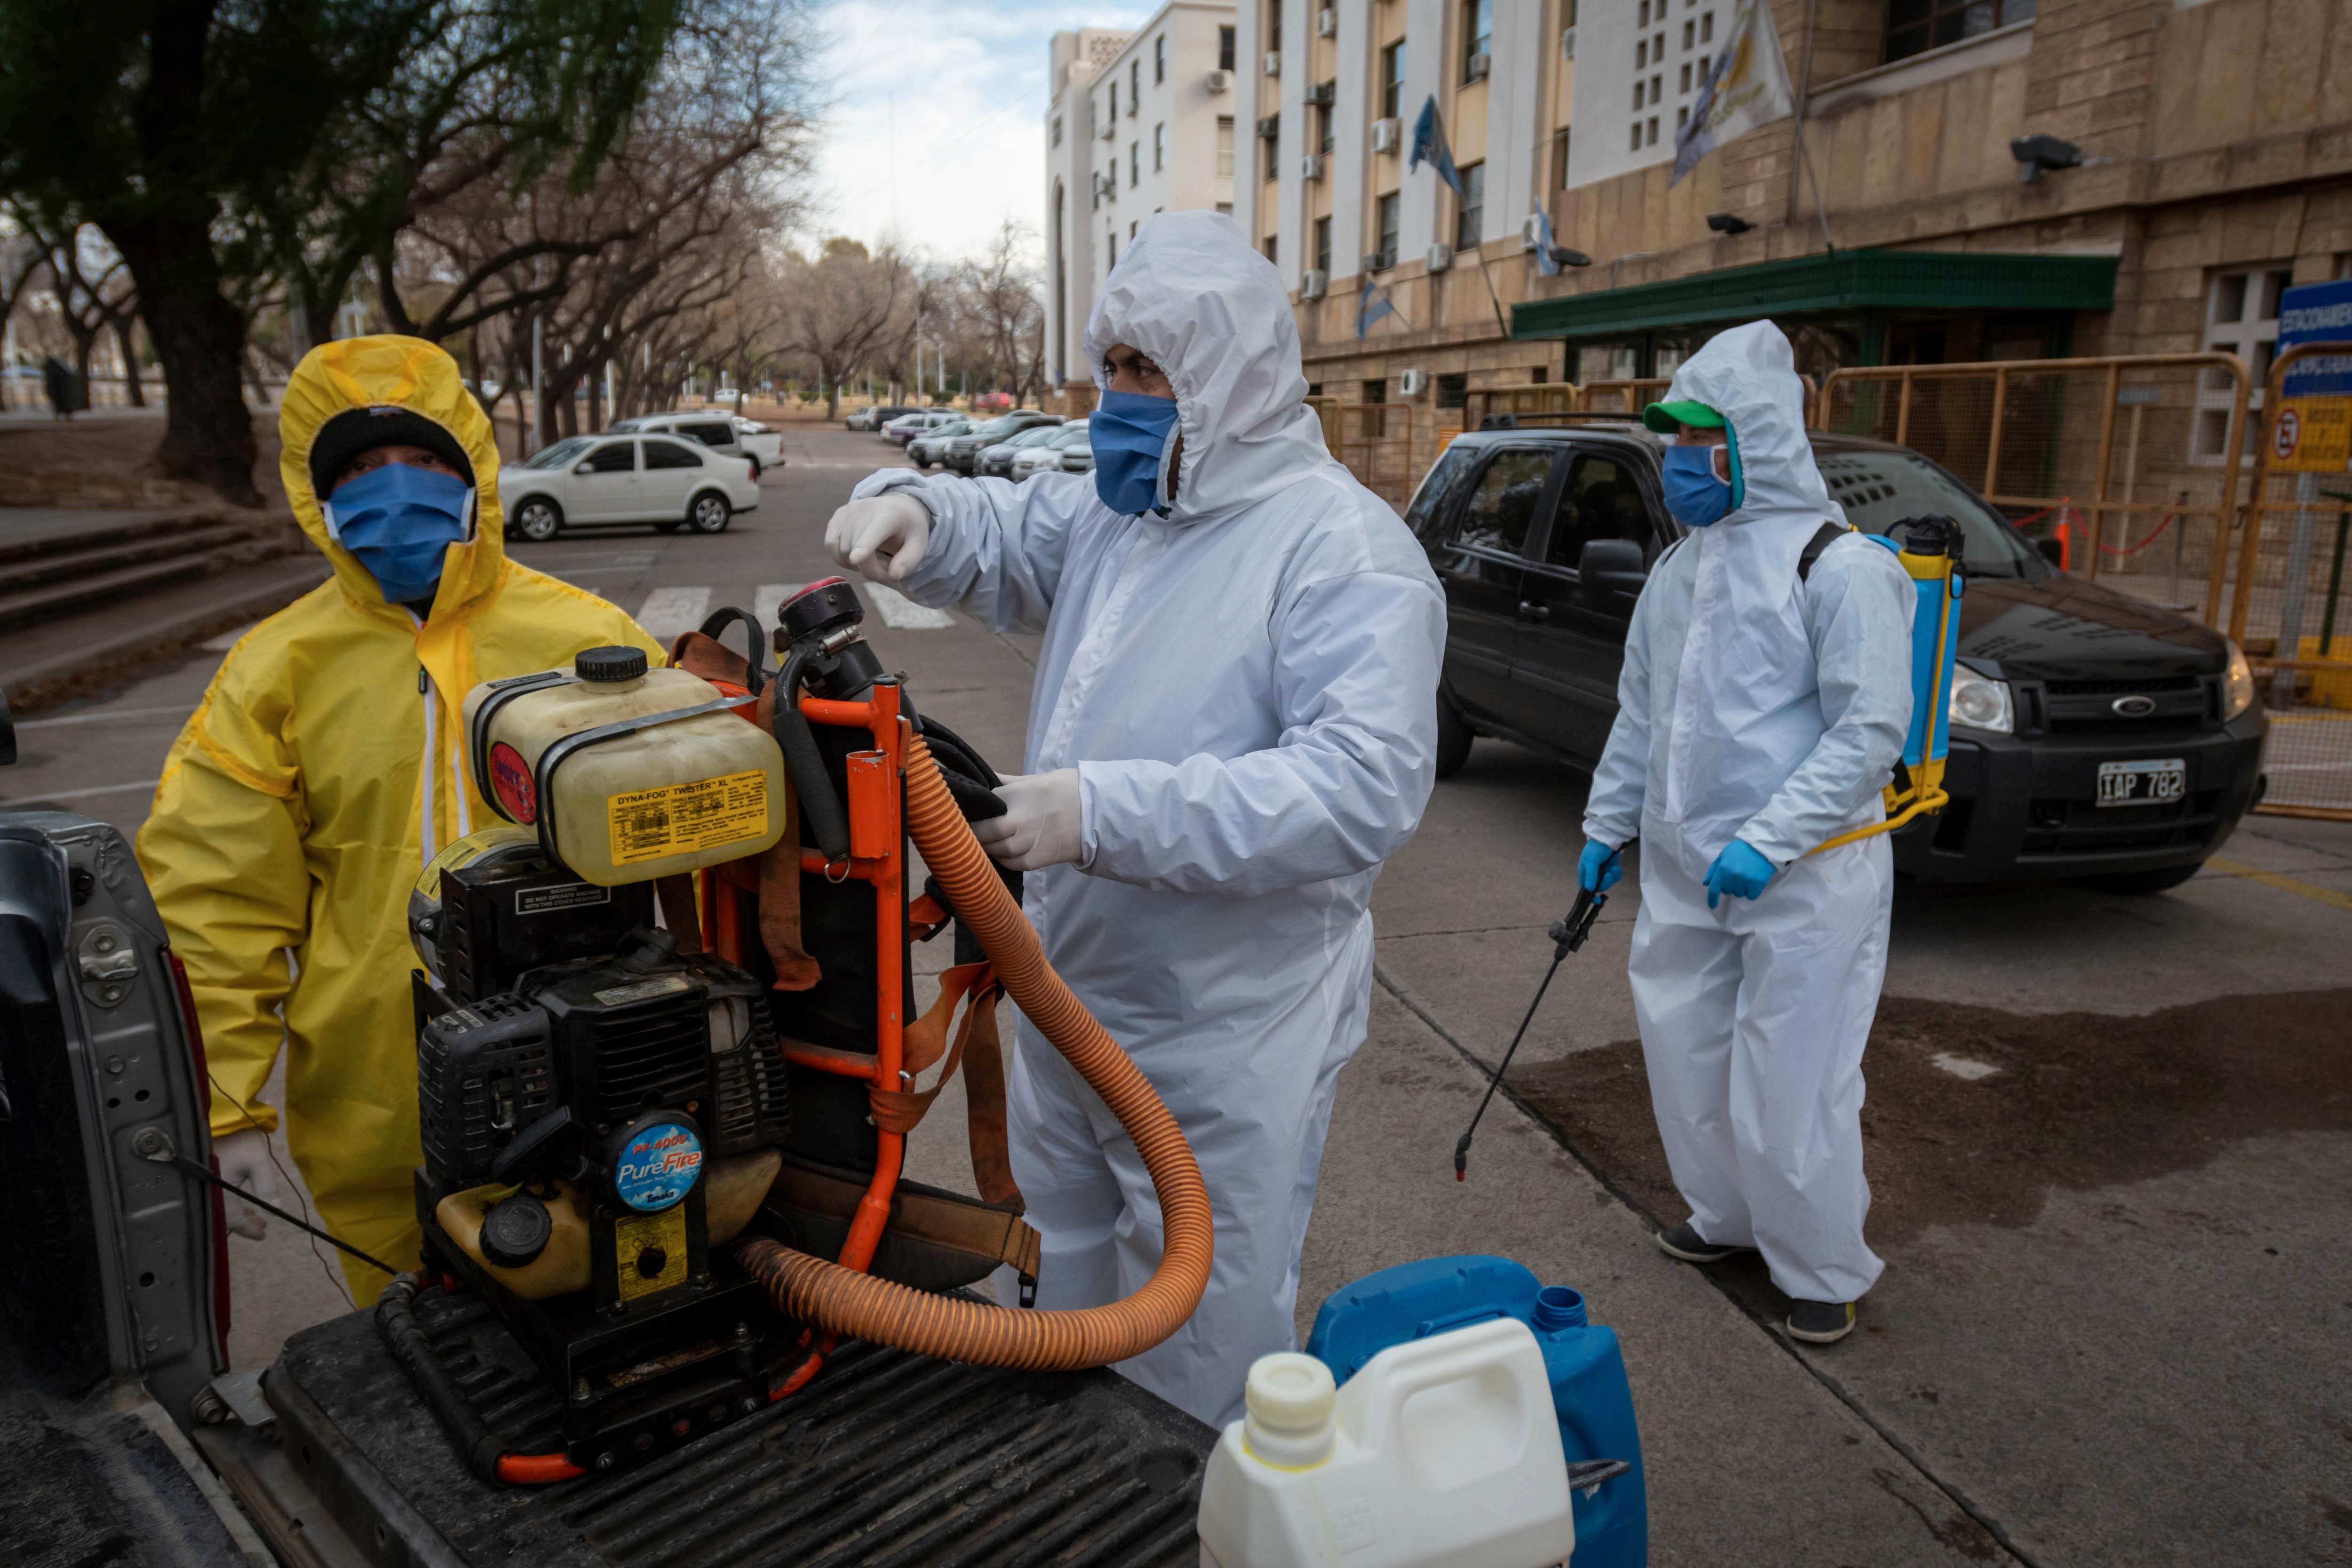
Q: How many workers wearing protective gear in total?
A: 3